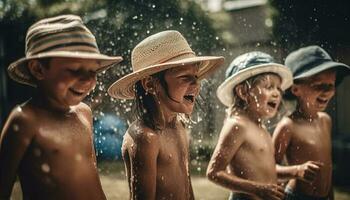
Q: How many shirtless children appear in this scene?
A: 4